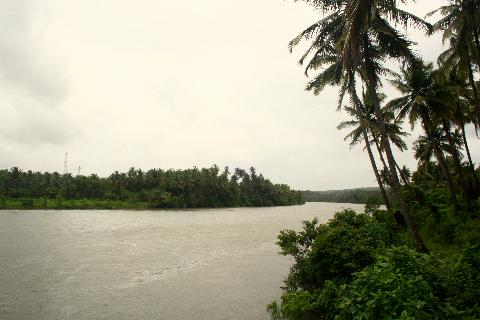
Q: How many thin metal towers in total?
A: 2